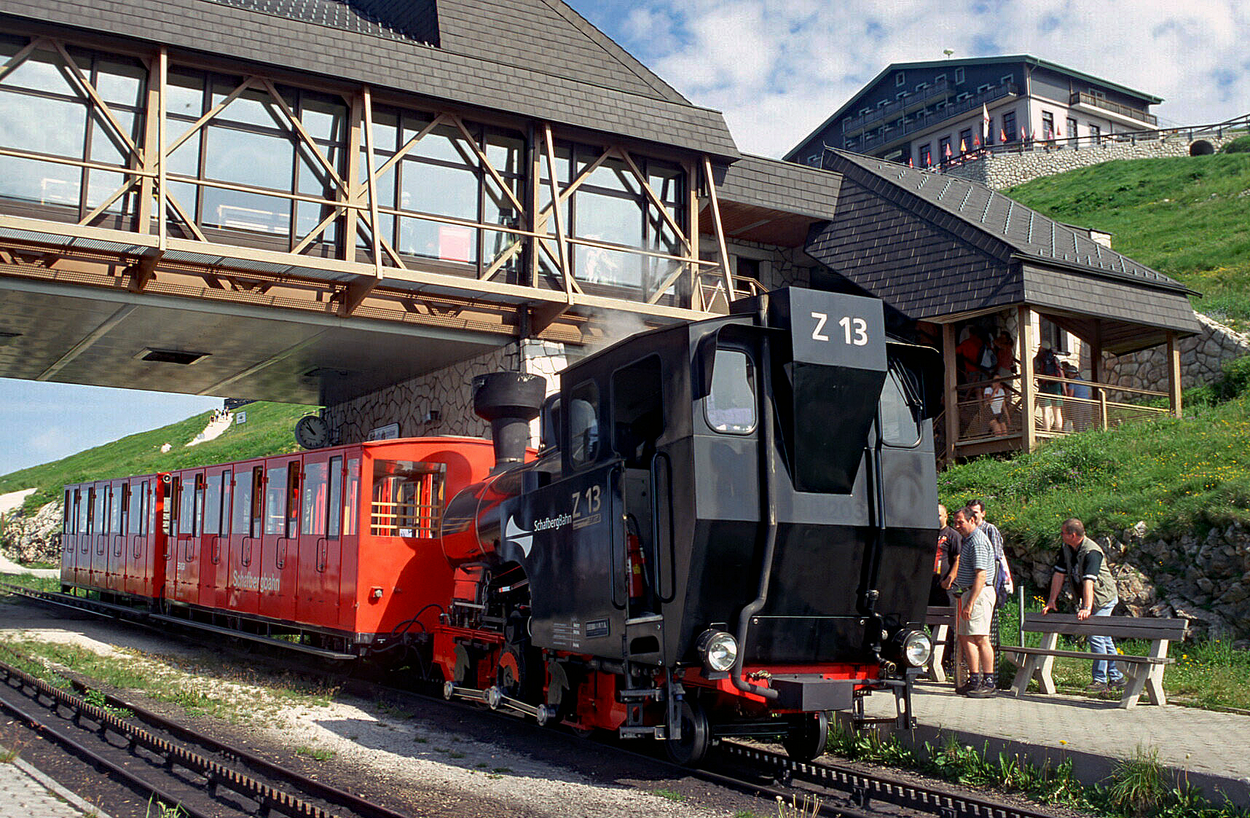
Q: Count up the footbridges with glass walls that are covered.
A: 1